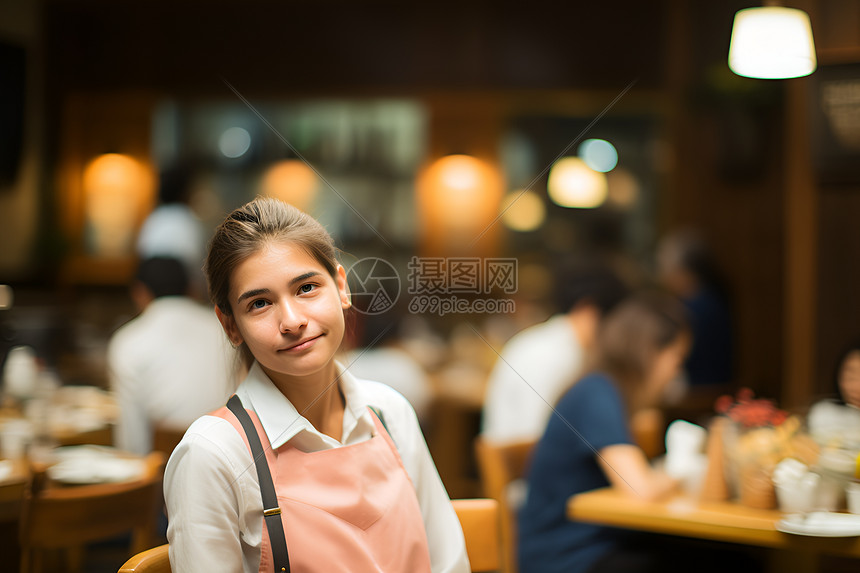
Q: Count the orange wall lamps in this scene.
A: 3